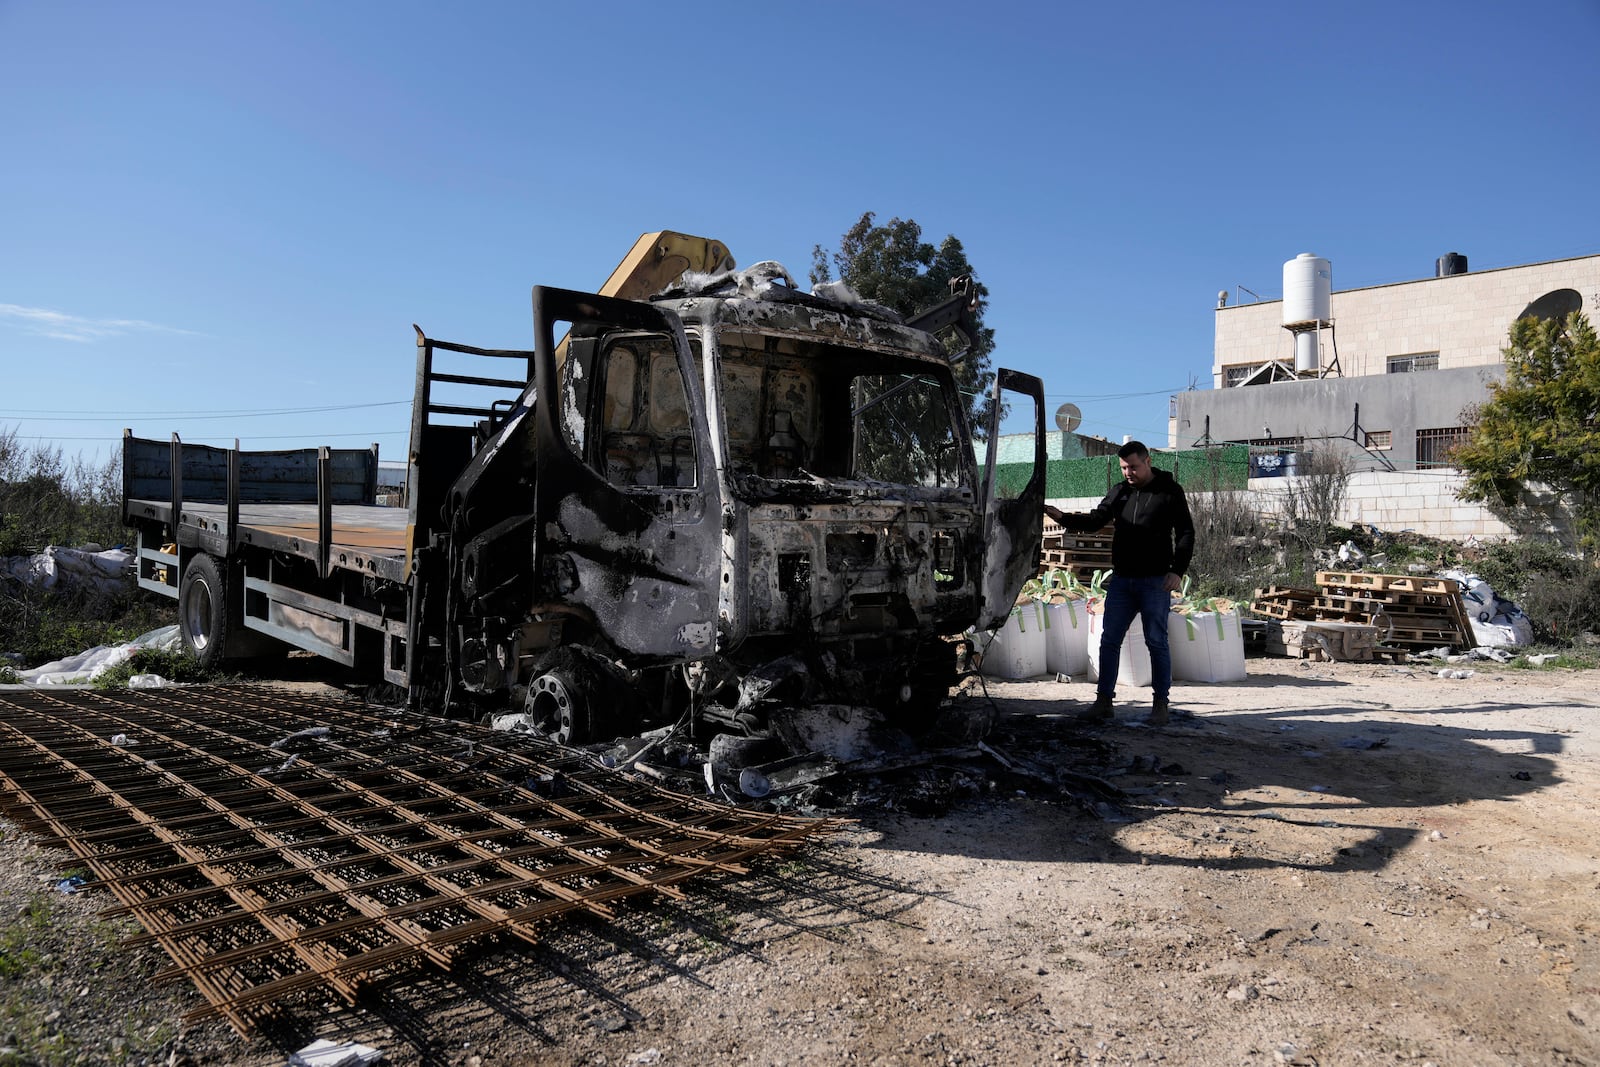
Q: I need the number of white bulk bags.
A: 4